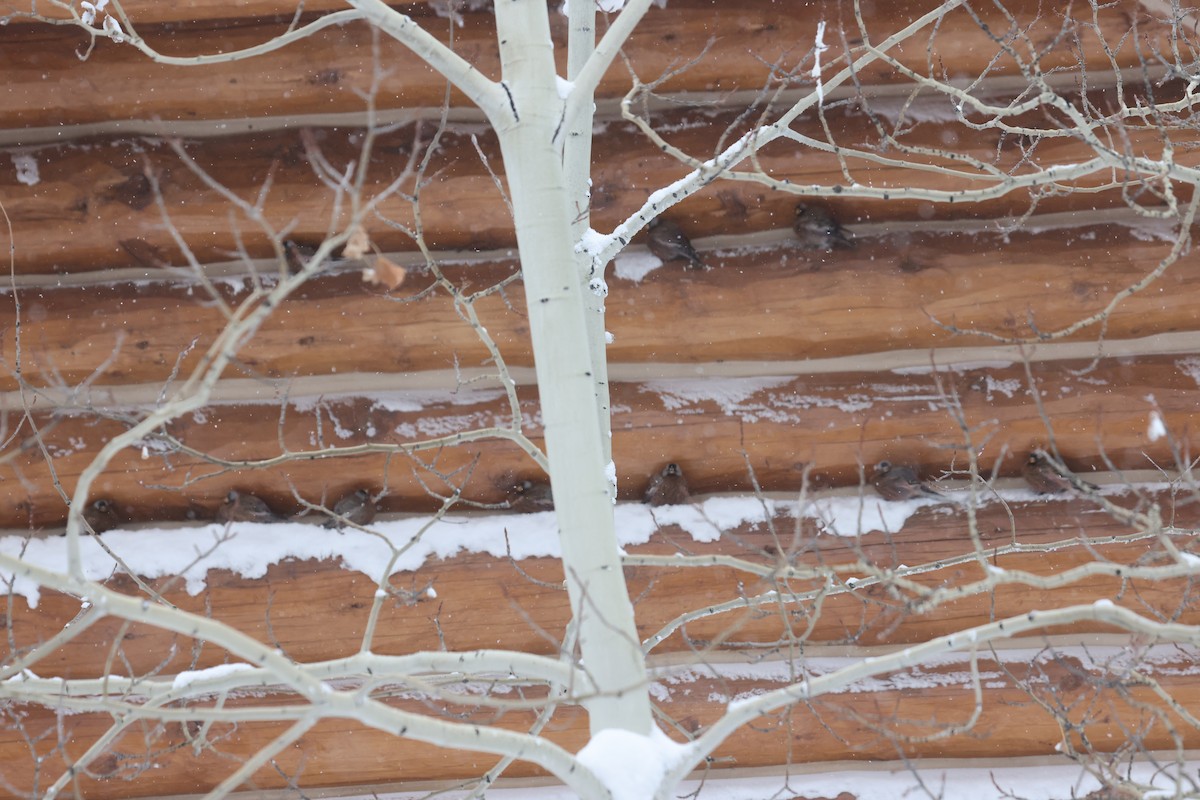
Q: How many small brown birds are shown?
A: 10